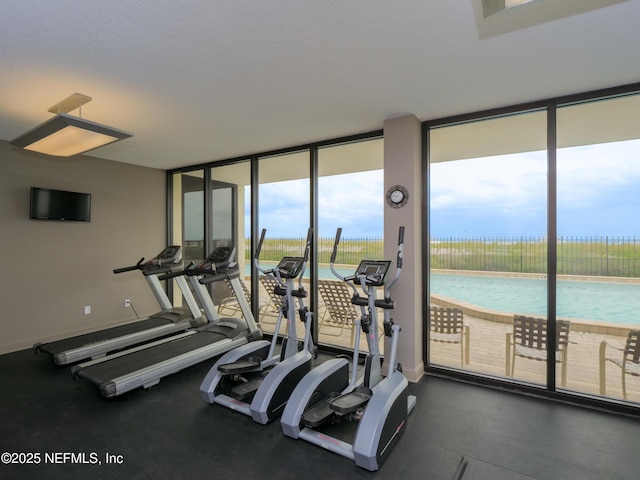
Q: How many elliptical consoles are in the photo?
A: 2